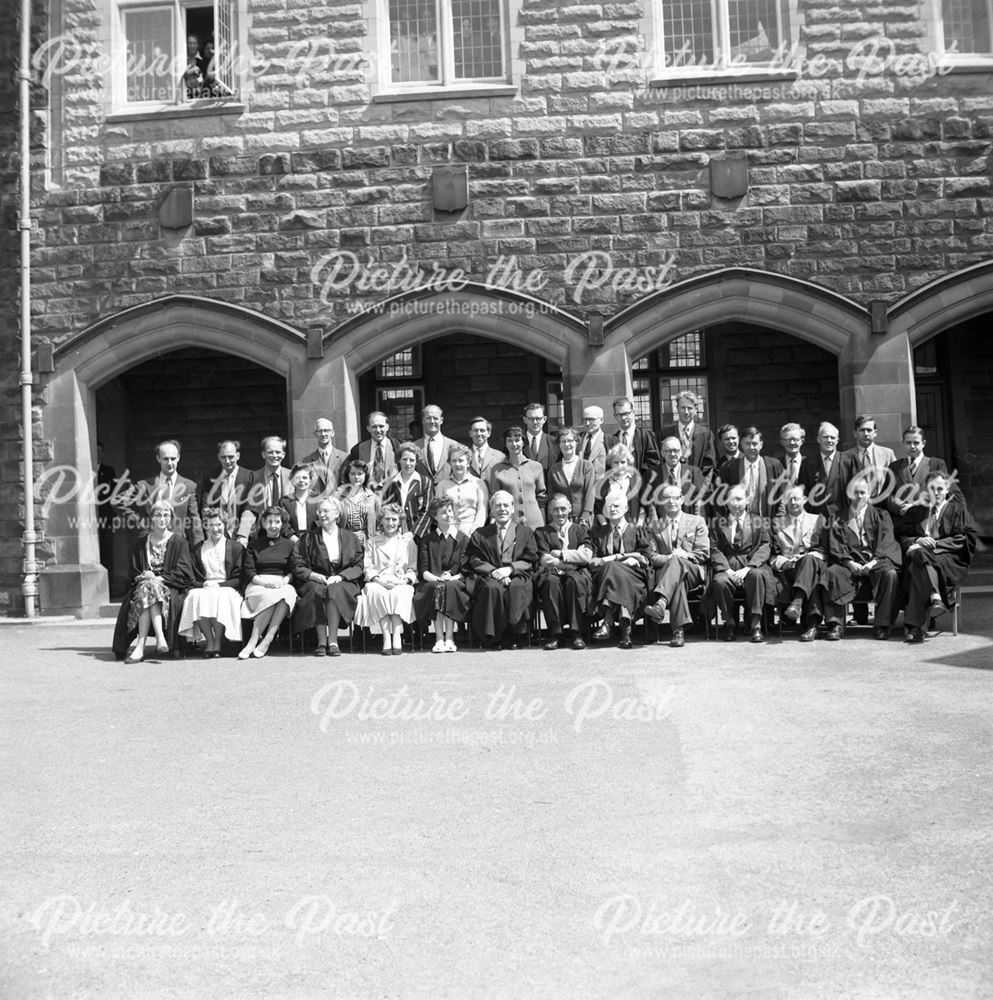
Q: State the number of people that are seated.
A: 14